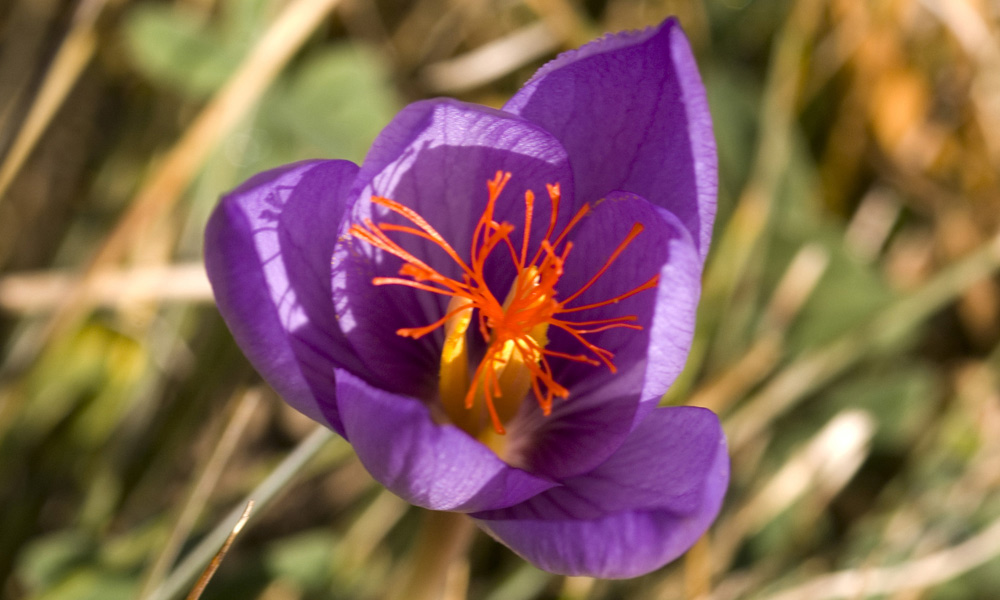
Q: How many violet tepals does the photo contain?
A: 6